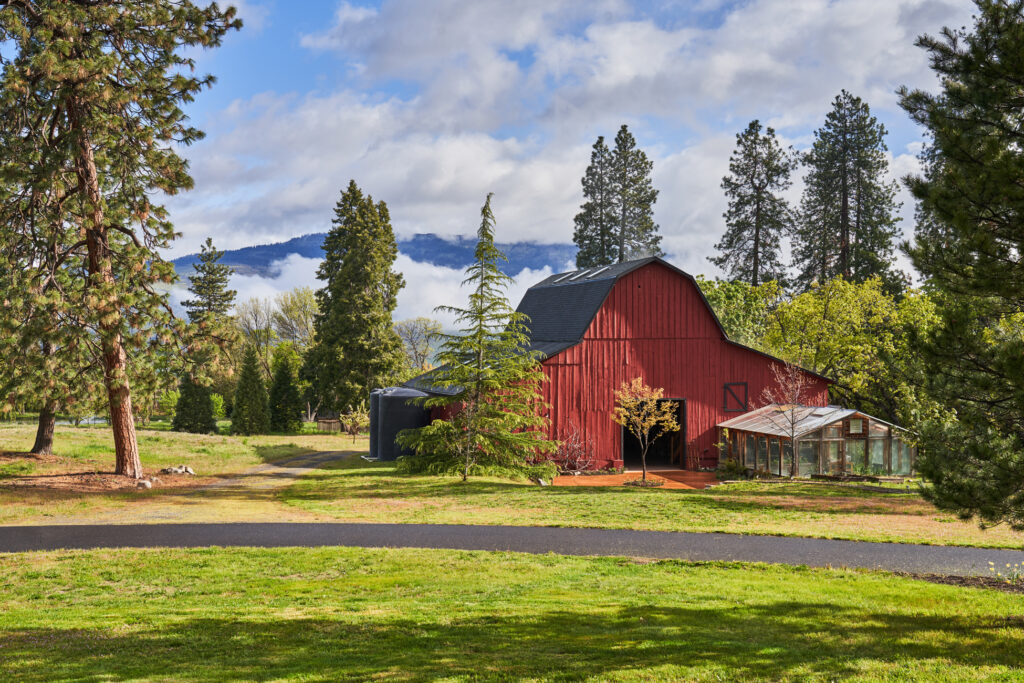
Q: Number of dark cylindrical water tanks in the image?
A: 2